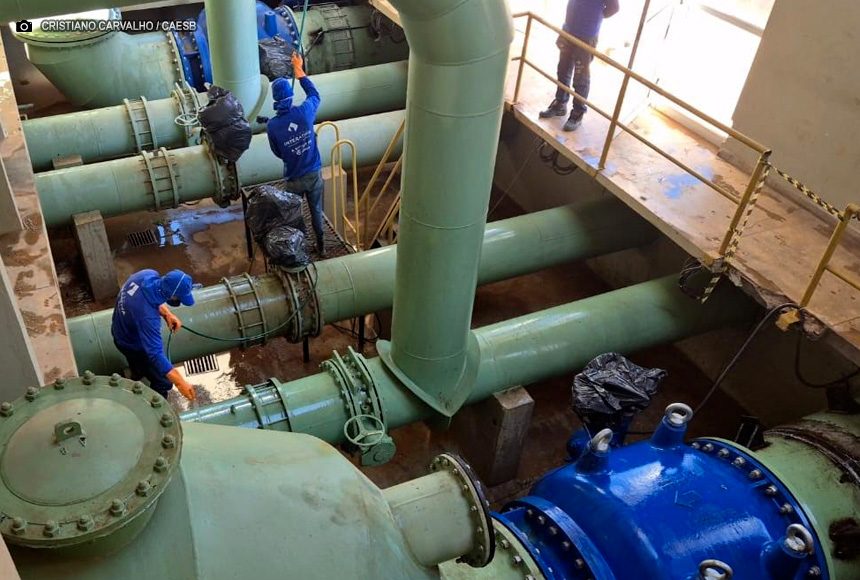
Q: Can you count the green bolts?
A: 15